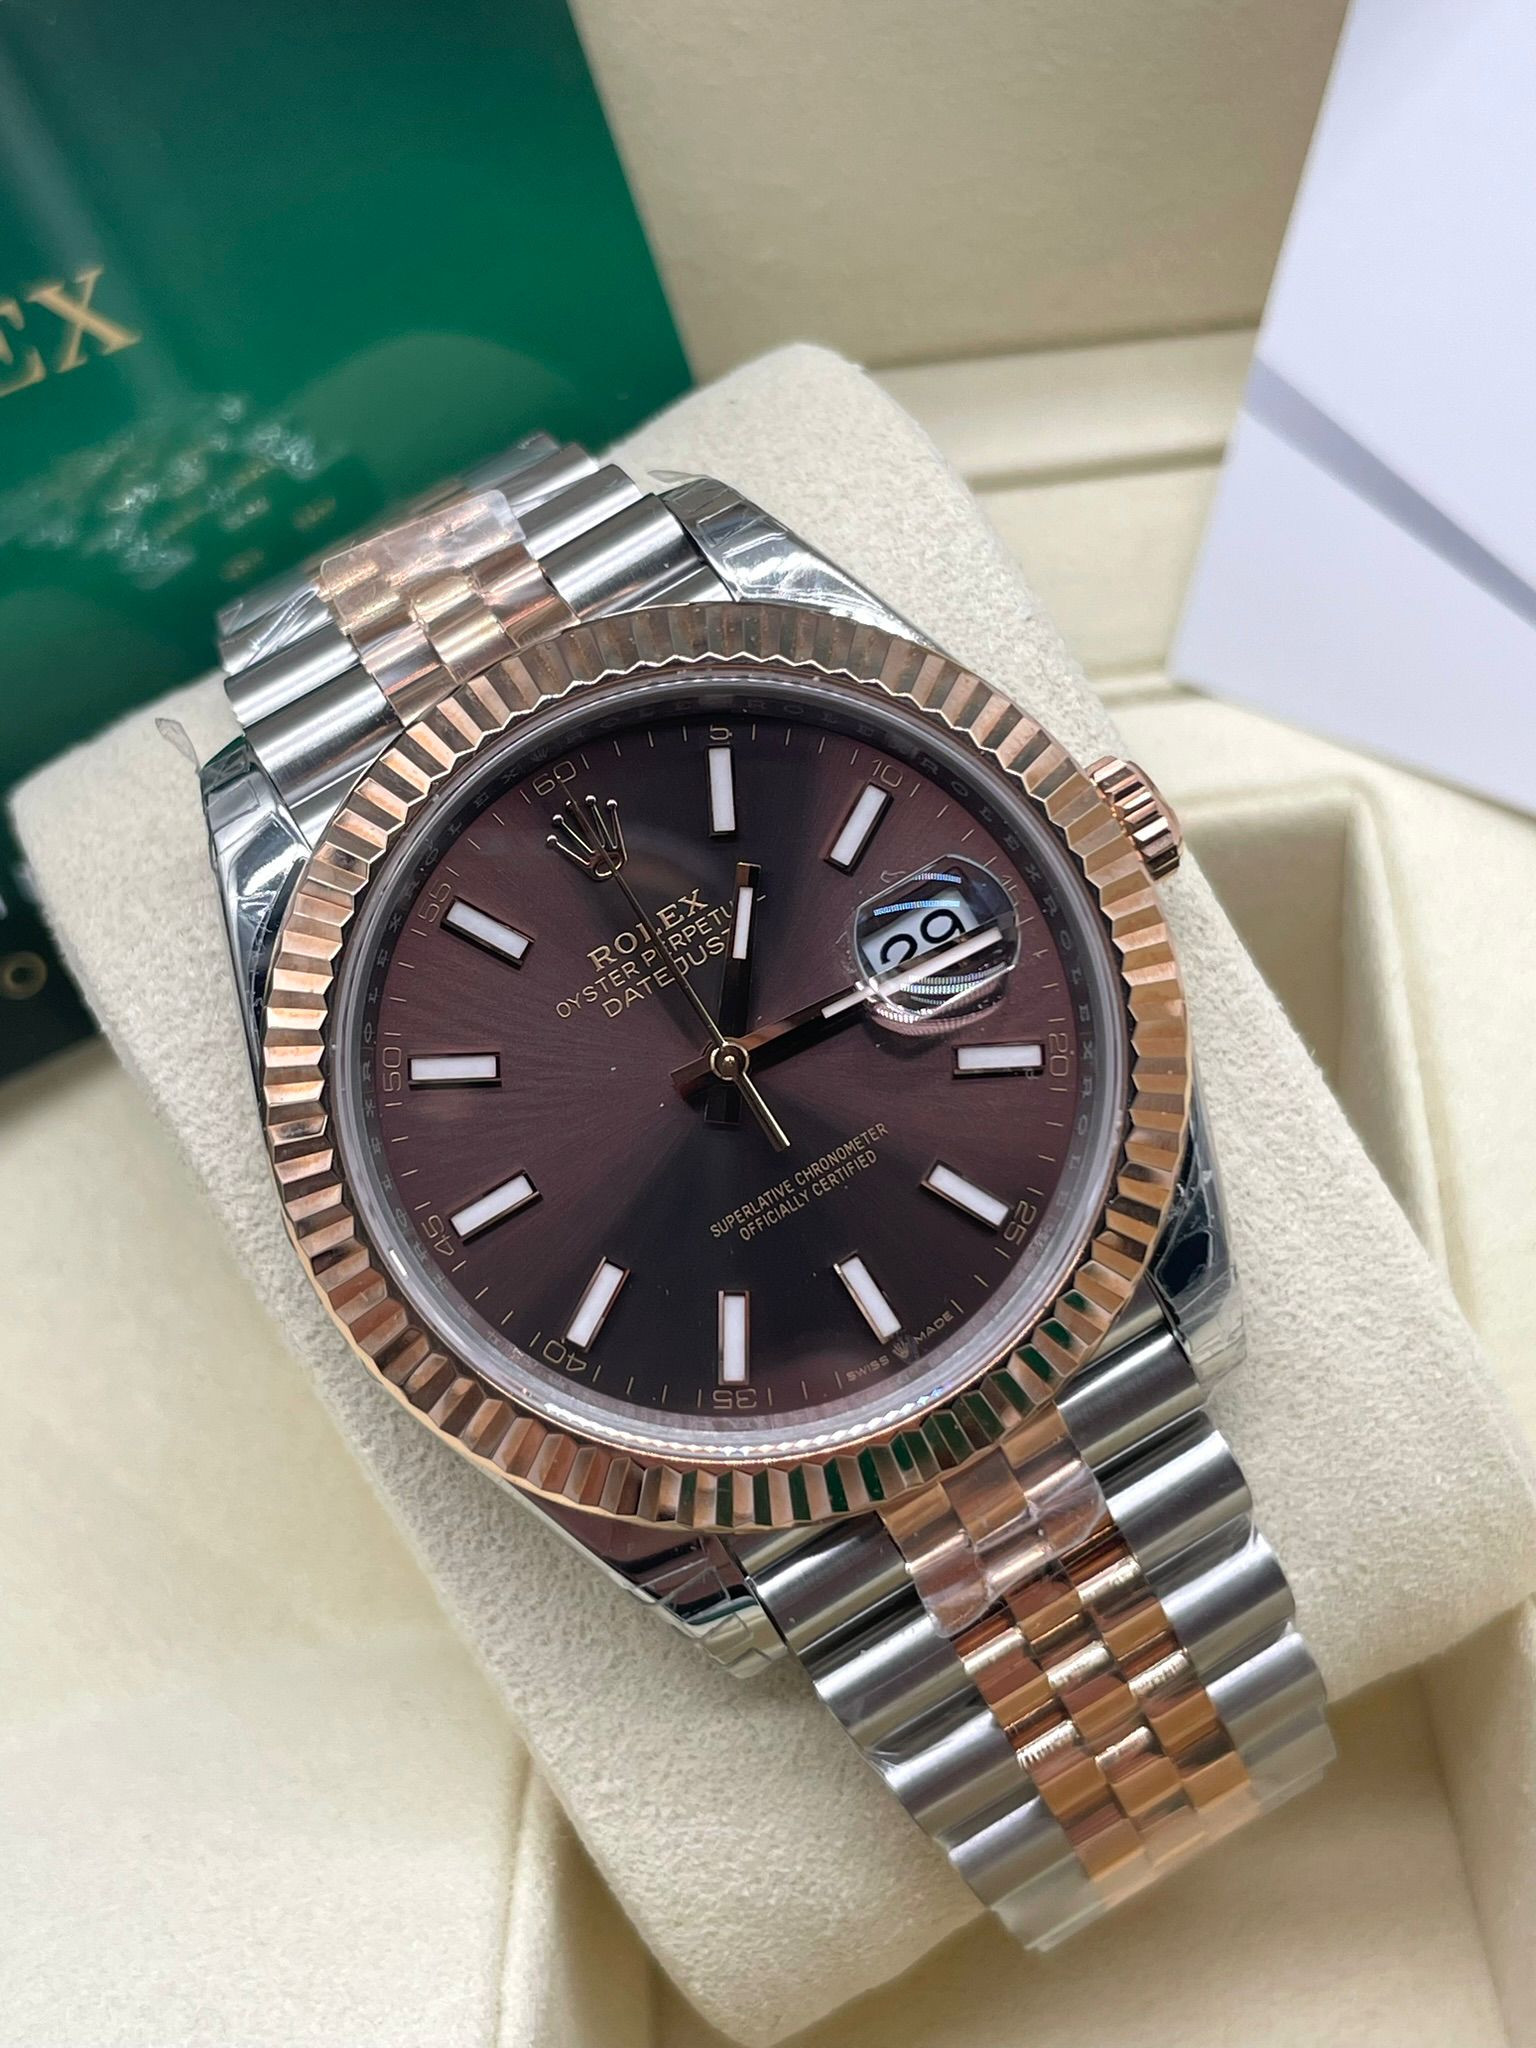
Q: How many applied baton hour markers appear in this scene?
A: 10